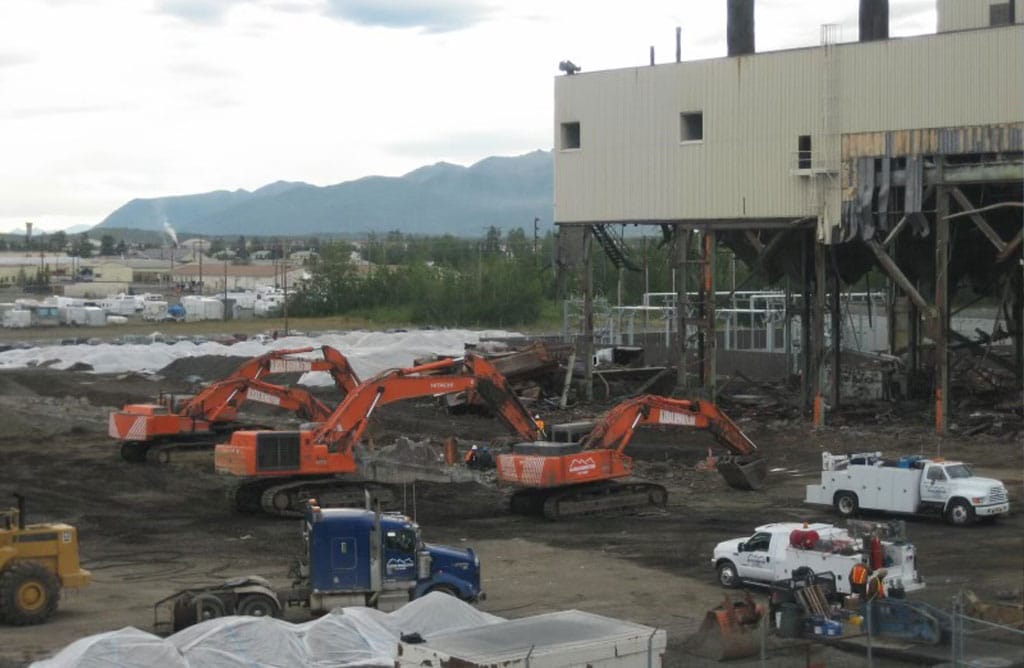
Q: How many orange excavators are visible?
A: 4